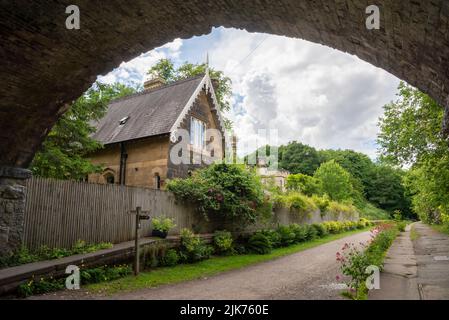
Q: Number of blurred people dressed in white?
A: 0